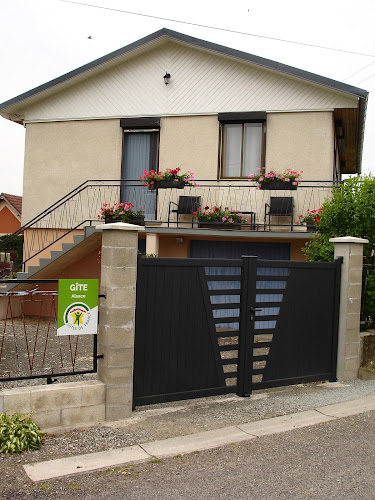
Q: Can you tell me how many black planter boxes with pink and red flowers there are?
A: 5